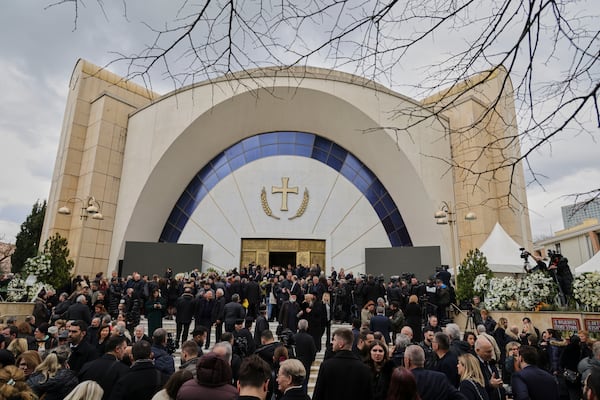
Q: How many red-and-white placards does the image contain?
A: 2